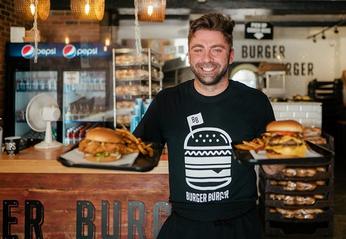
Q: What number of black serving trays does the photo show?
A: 2